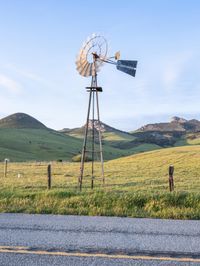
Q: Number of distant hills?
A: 3